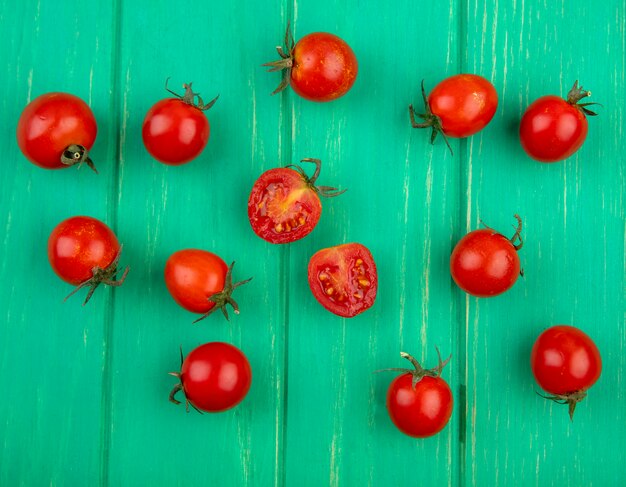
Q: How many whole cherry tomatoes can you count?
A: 11